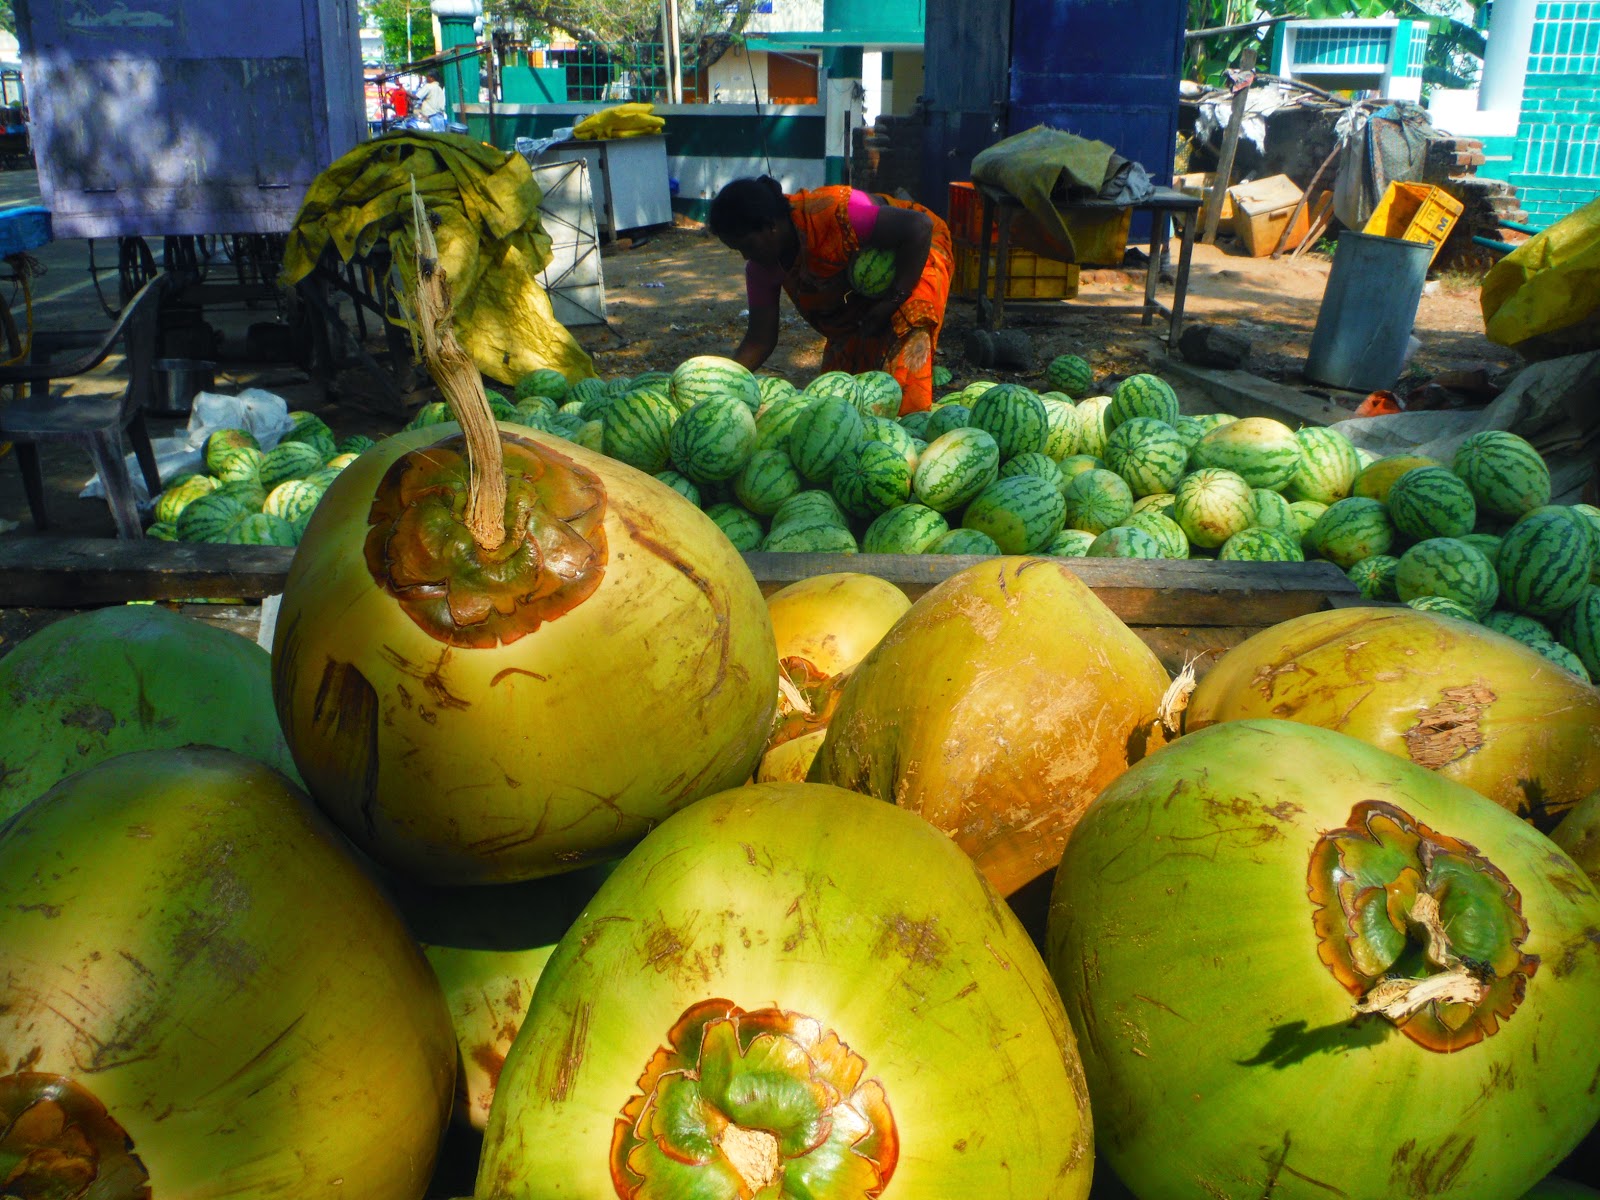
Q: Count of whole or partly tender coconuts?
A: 11